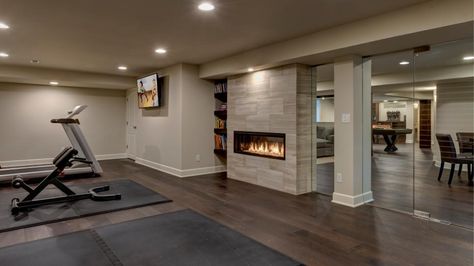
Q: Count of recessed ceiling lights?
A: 9